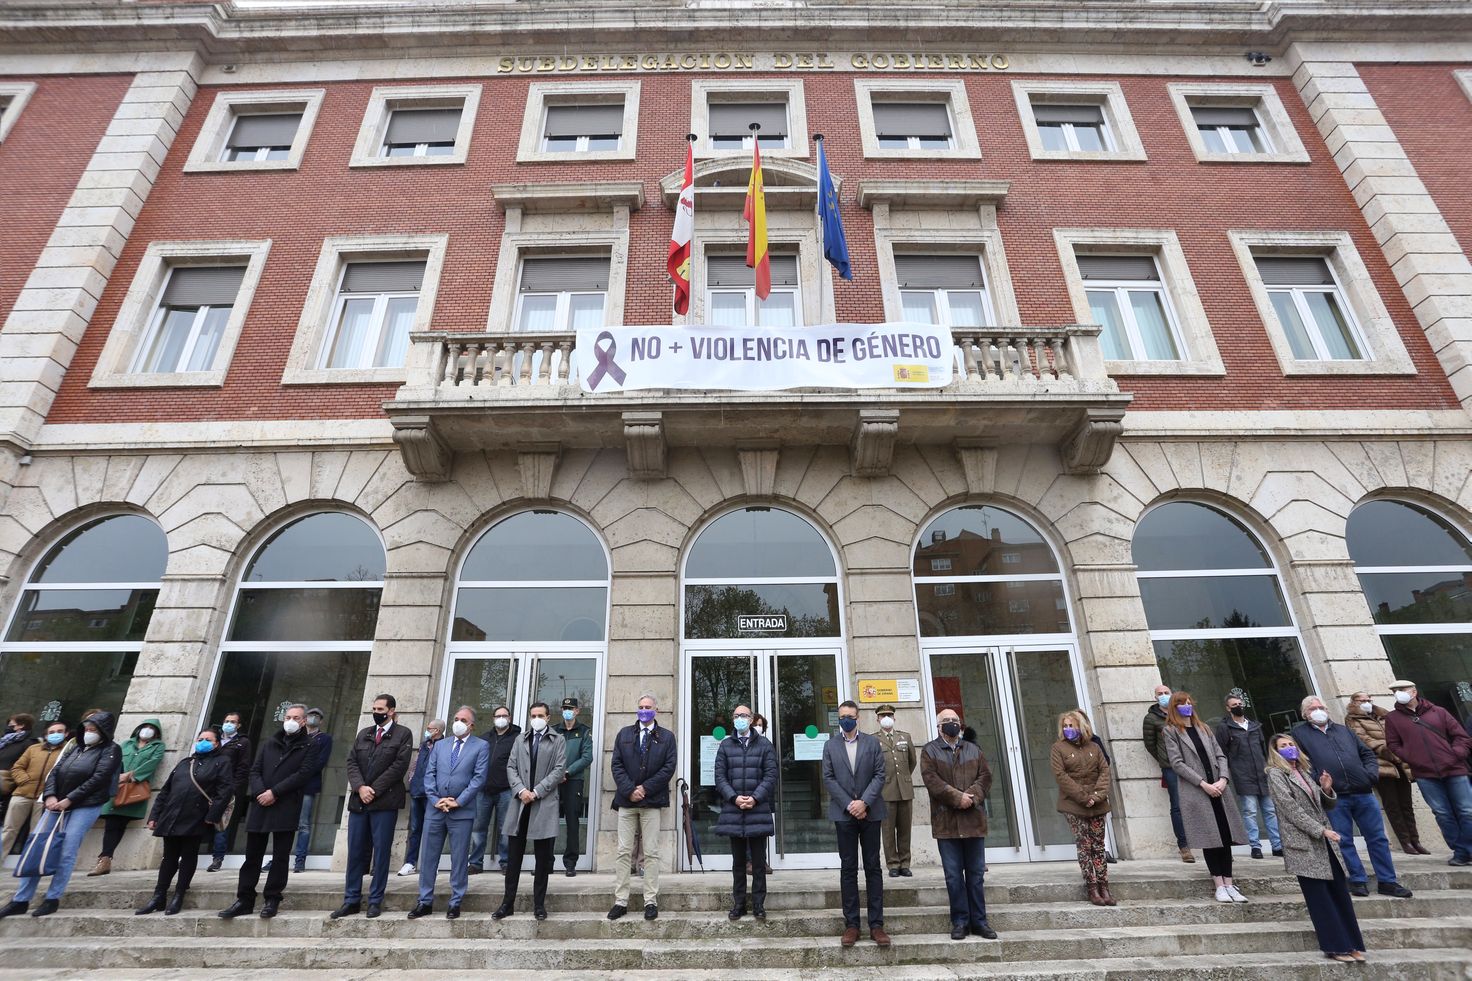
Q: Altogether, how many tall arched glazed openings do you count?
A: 7